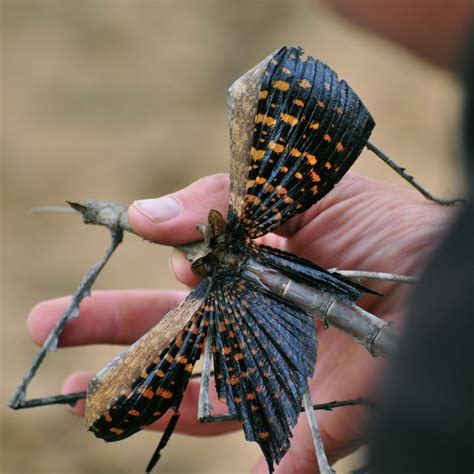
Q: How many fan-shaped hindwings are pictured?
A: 2